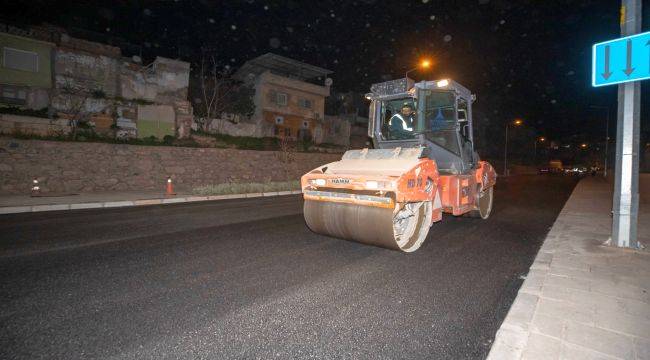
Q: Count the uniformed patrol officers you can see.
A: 0